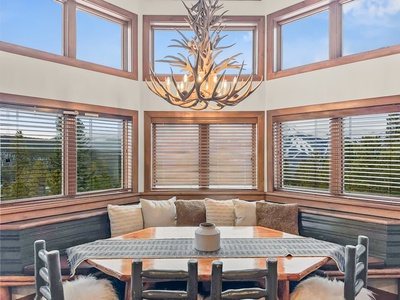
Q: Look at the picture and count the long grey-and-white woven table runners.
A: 1